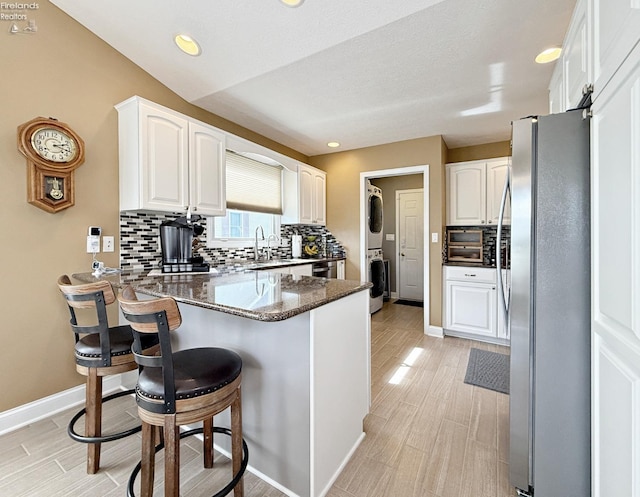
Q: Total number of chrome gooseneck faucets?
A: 2